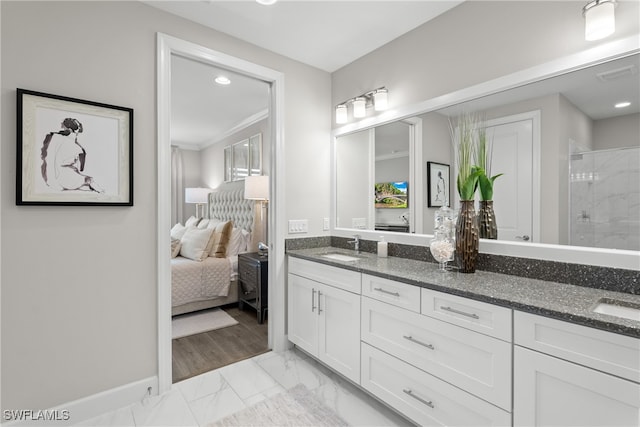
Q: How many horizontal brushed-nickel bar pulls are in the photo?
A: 4